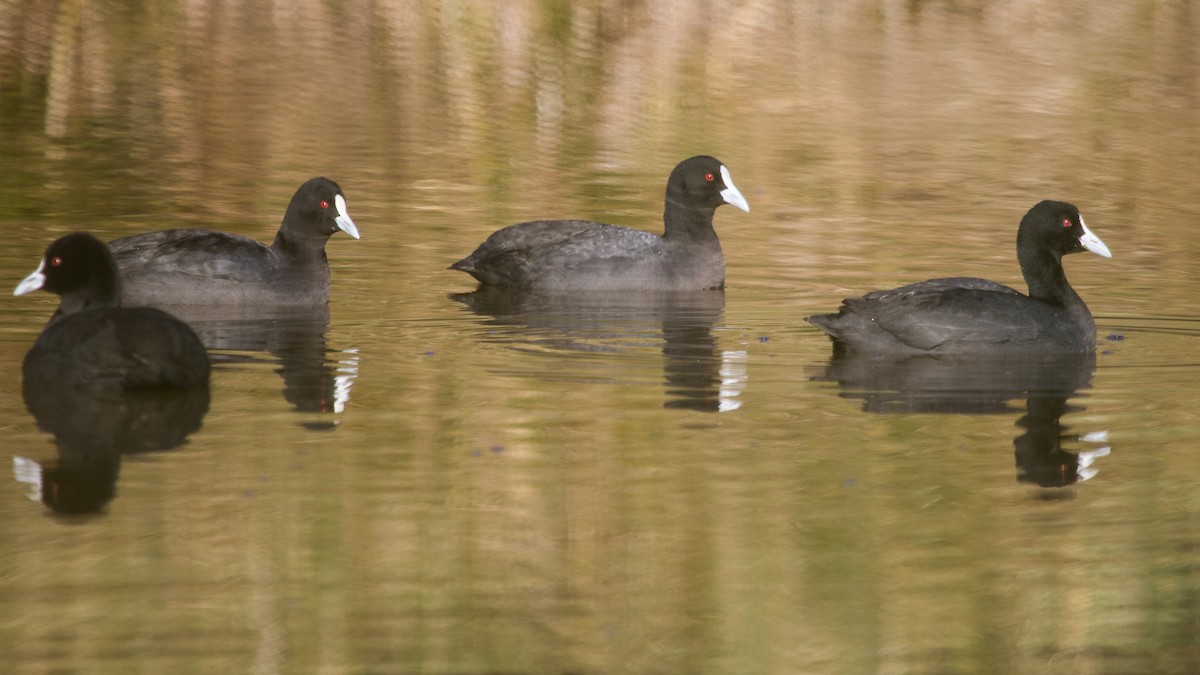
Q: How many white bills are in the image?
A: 4